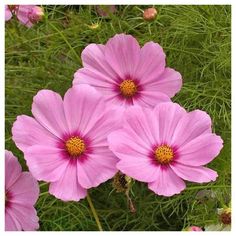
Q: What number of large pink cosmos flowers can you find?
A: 3